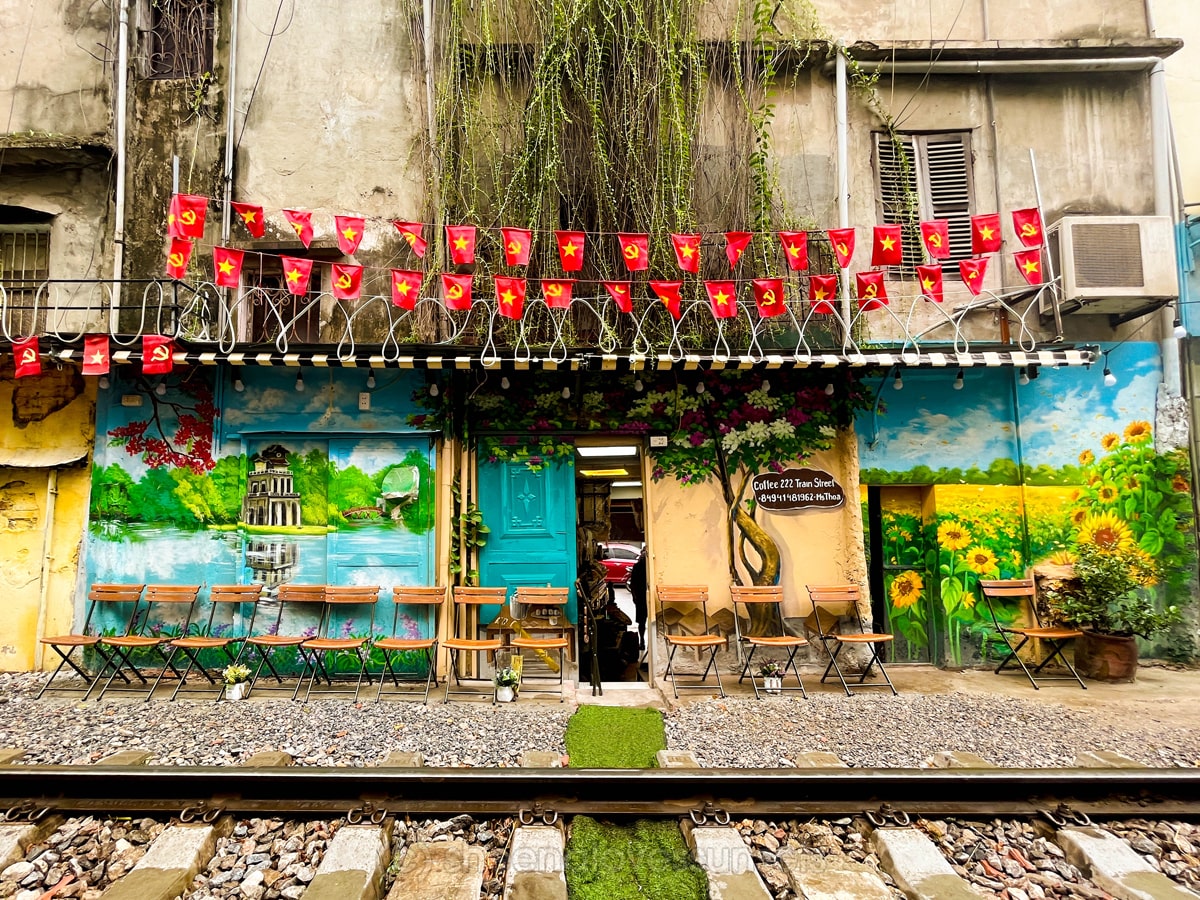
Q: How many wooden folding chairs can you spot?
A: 12